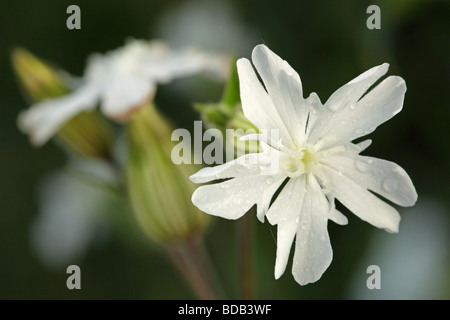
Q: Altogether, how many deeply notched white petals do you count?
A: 5